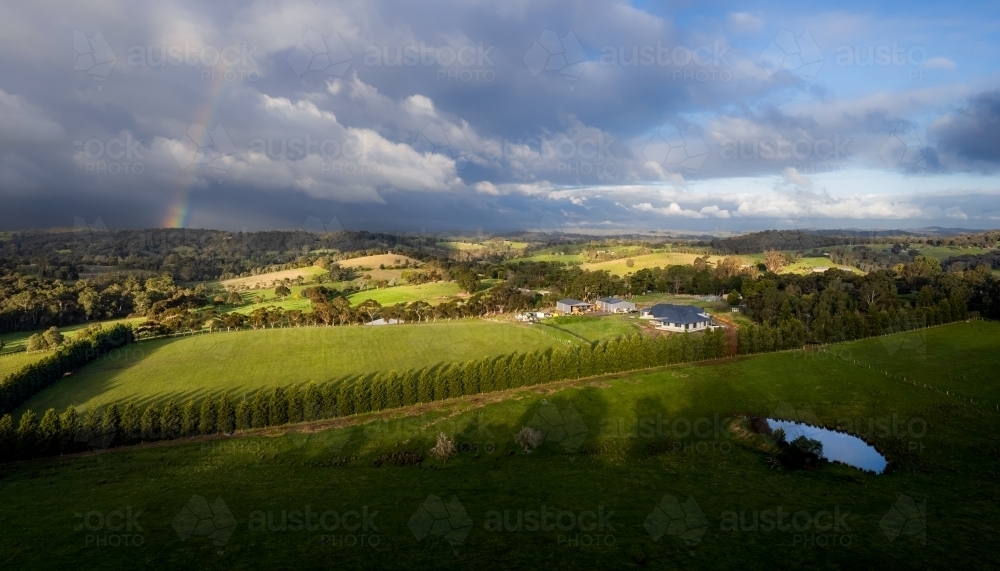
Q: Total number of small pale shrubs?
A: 2